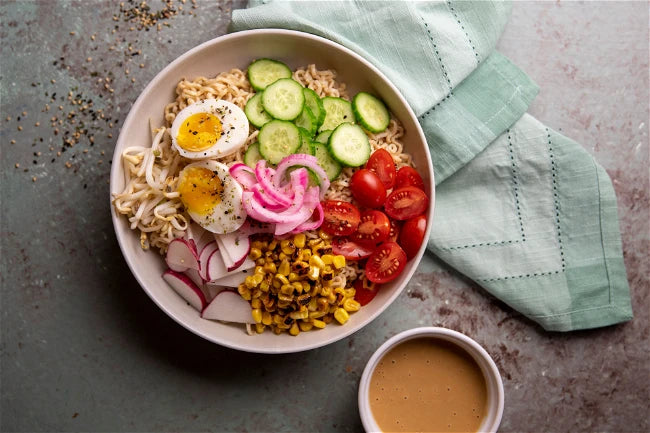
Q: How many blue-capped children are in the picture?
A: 0